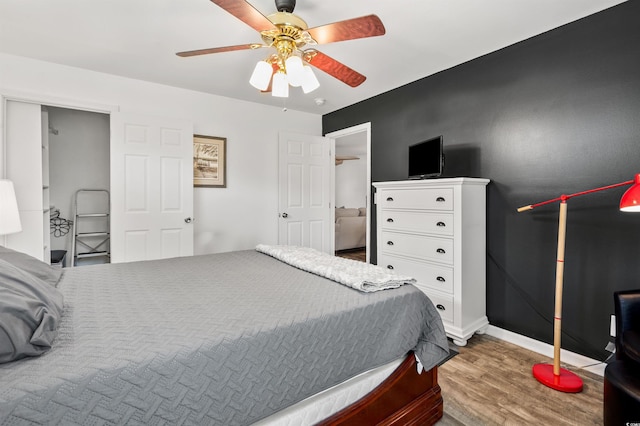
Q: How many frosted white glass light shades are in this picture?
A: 4